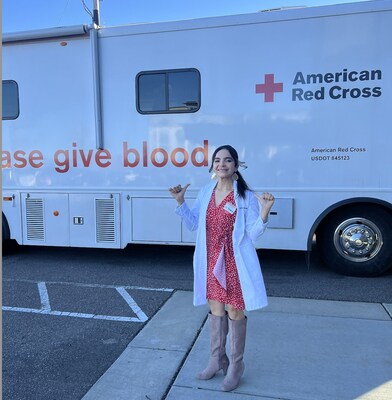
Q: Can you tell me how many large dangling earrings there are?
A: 2